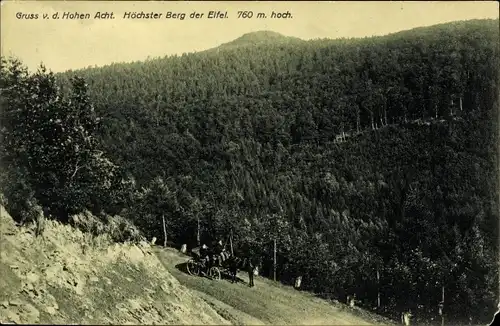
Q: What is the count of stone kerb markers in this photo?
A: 6